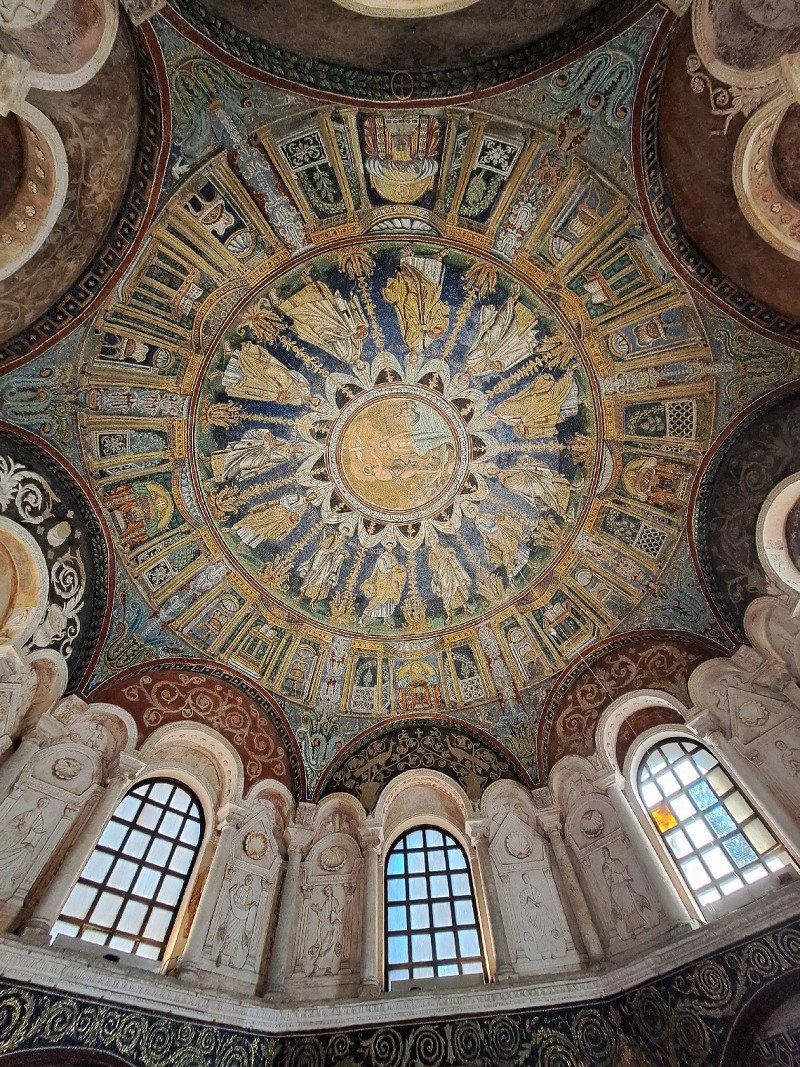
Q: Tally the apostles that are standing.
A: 12